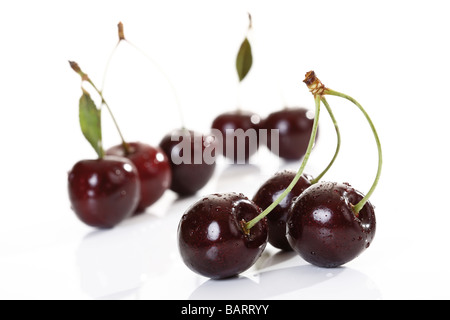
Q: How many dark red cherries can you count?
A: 8